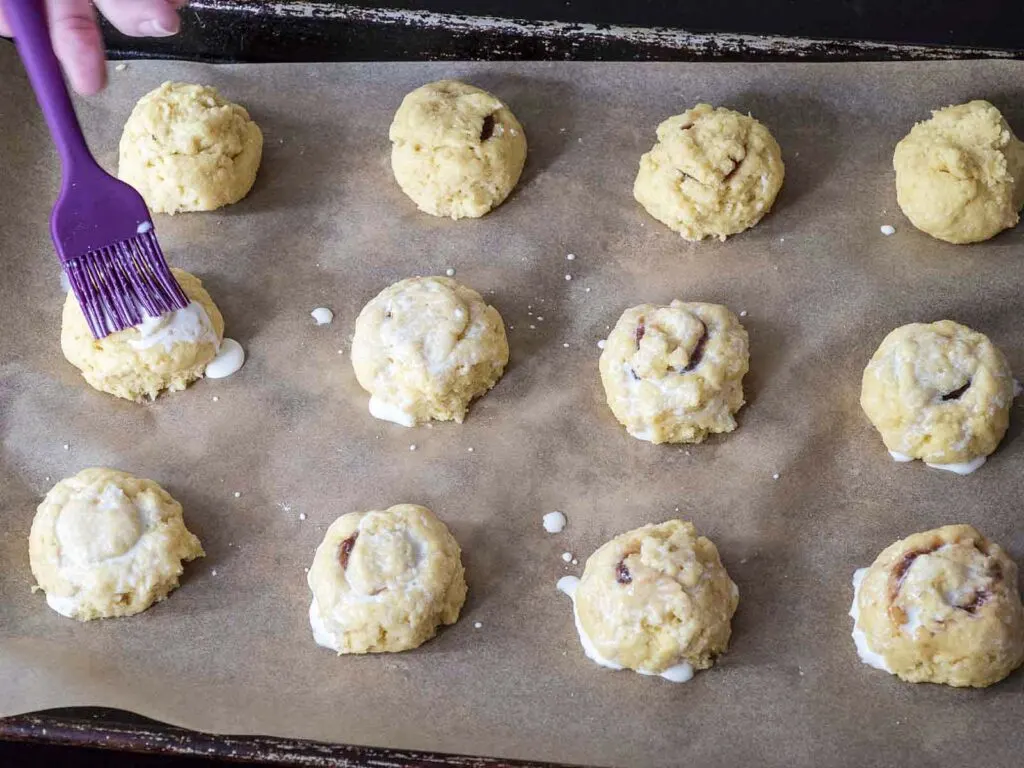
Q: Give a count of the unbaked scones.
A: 12